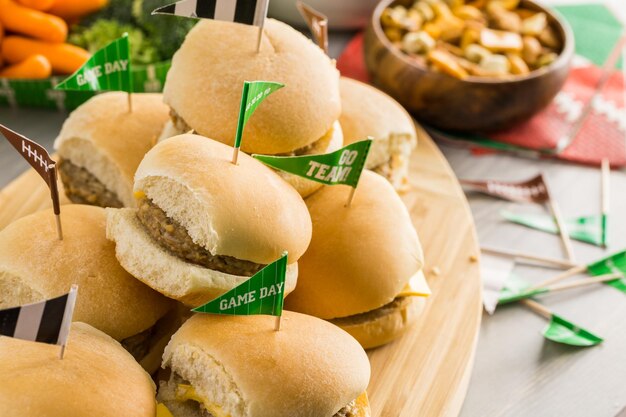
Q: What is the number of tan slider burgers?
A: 8